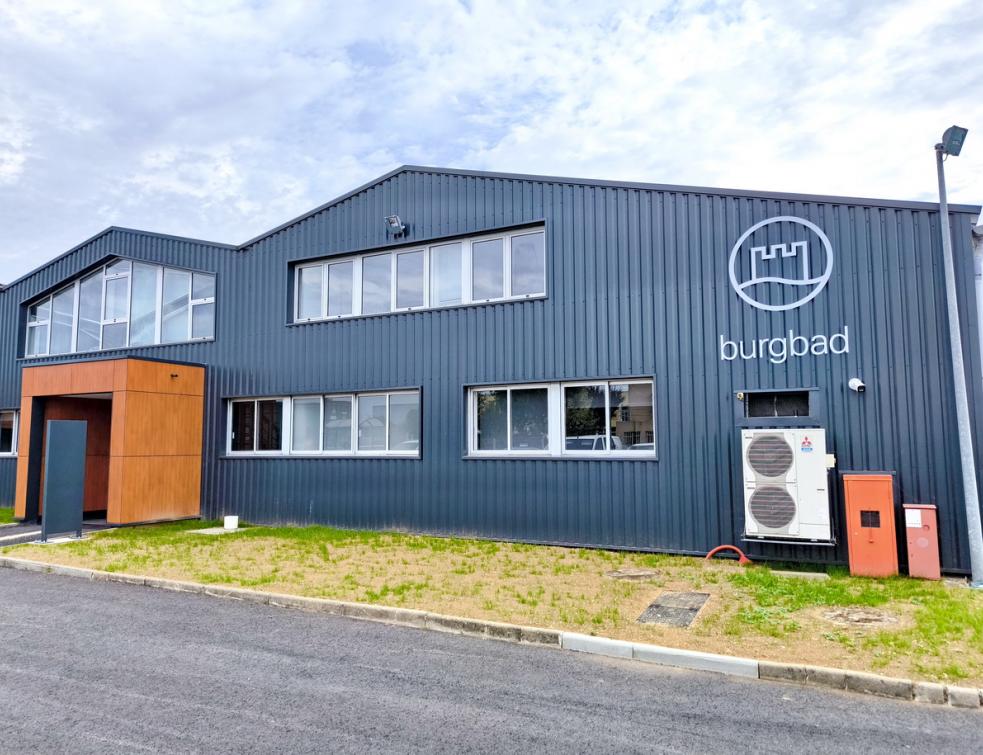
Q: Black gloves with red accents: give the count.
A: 0